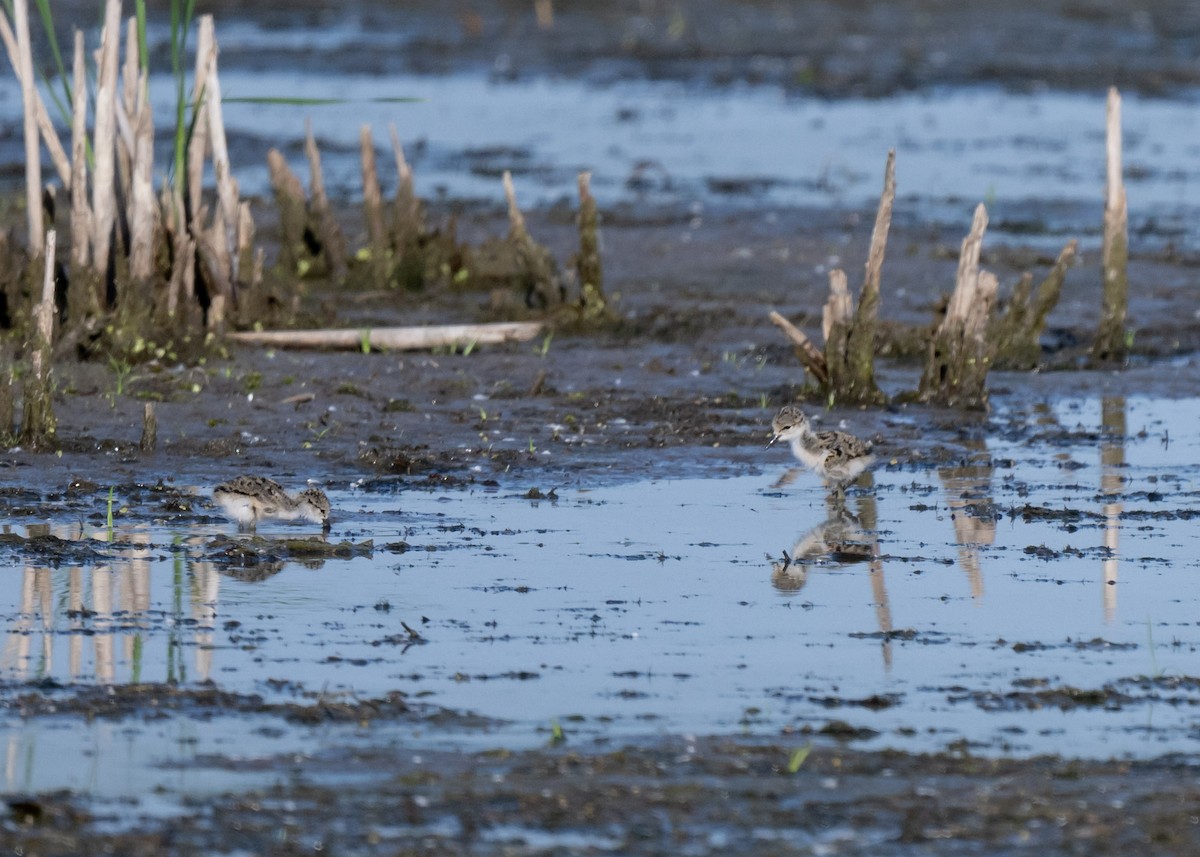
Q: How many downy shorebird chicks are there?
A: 2